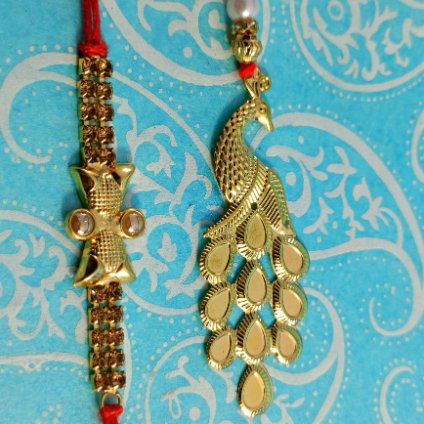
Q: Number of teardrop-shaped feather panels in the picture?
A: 10